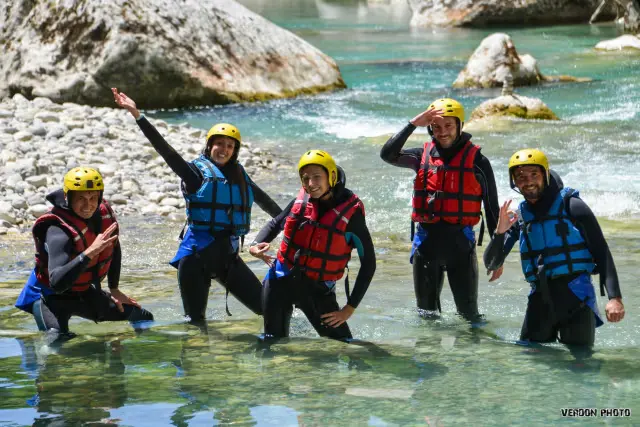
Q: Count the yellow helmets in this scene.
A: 5